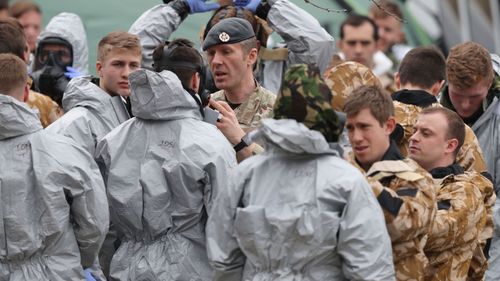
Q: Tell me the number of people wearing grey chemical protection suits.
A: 7